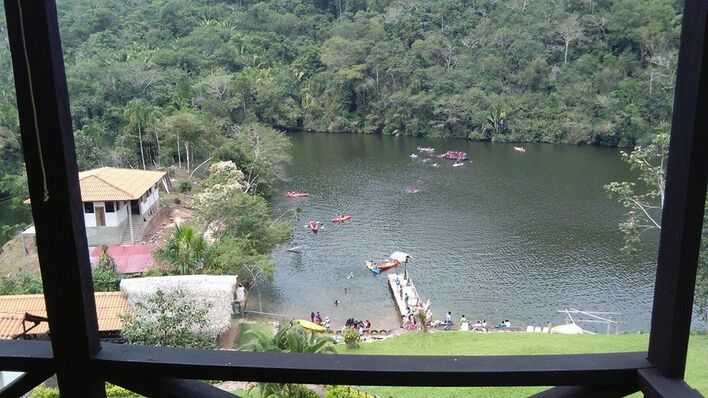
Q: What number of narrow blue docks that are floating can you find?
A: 0